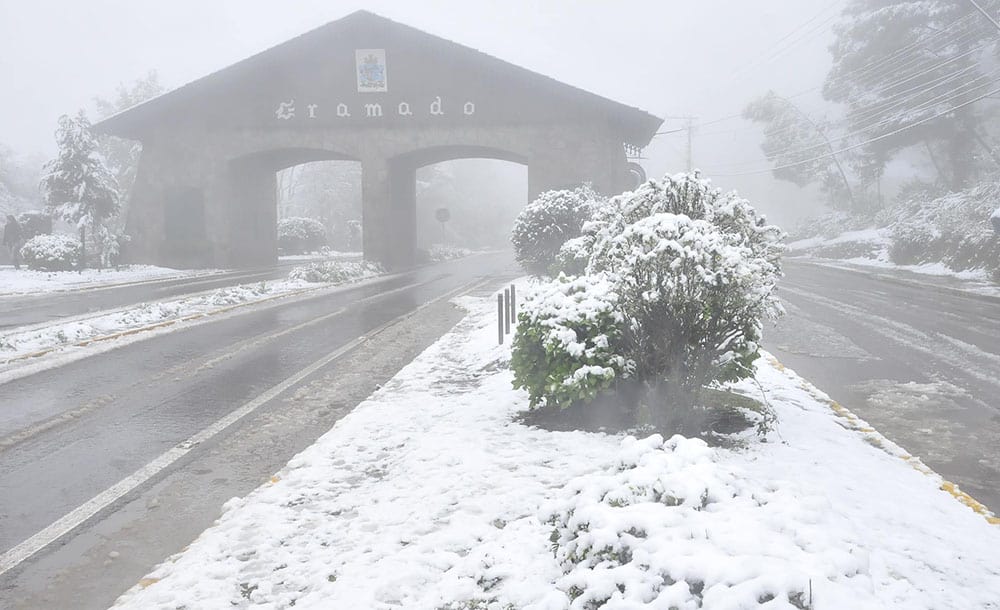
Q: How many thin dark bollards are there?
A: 3